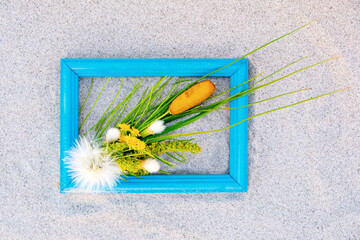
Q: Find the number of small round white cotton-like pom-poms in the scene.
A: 3